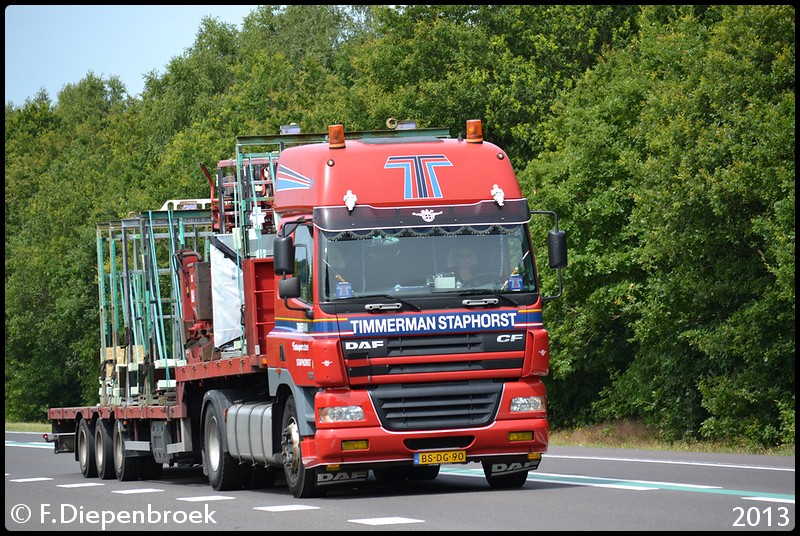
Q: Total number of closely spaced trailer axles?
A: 3